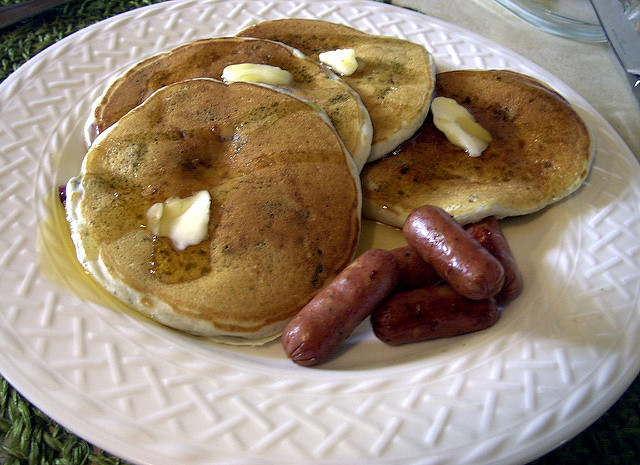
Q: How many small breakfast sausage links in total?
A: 5